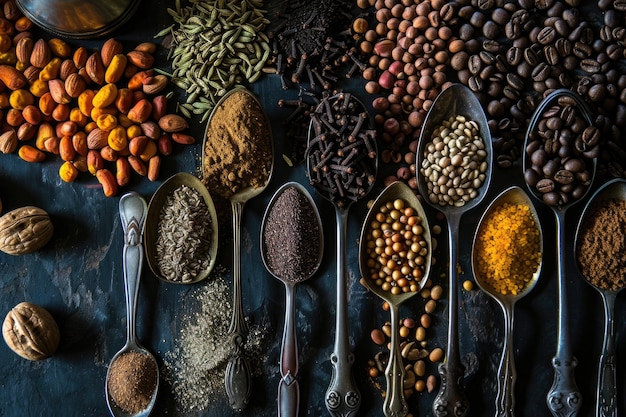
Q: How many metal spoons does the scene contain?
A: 10